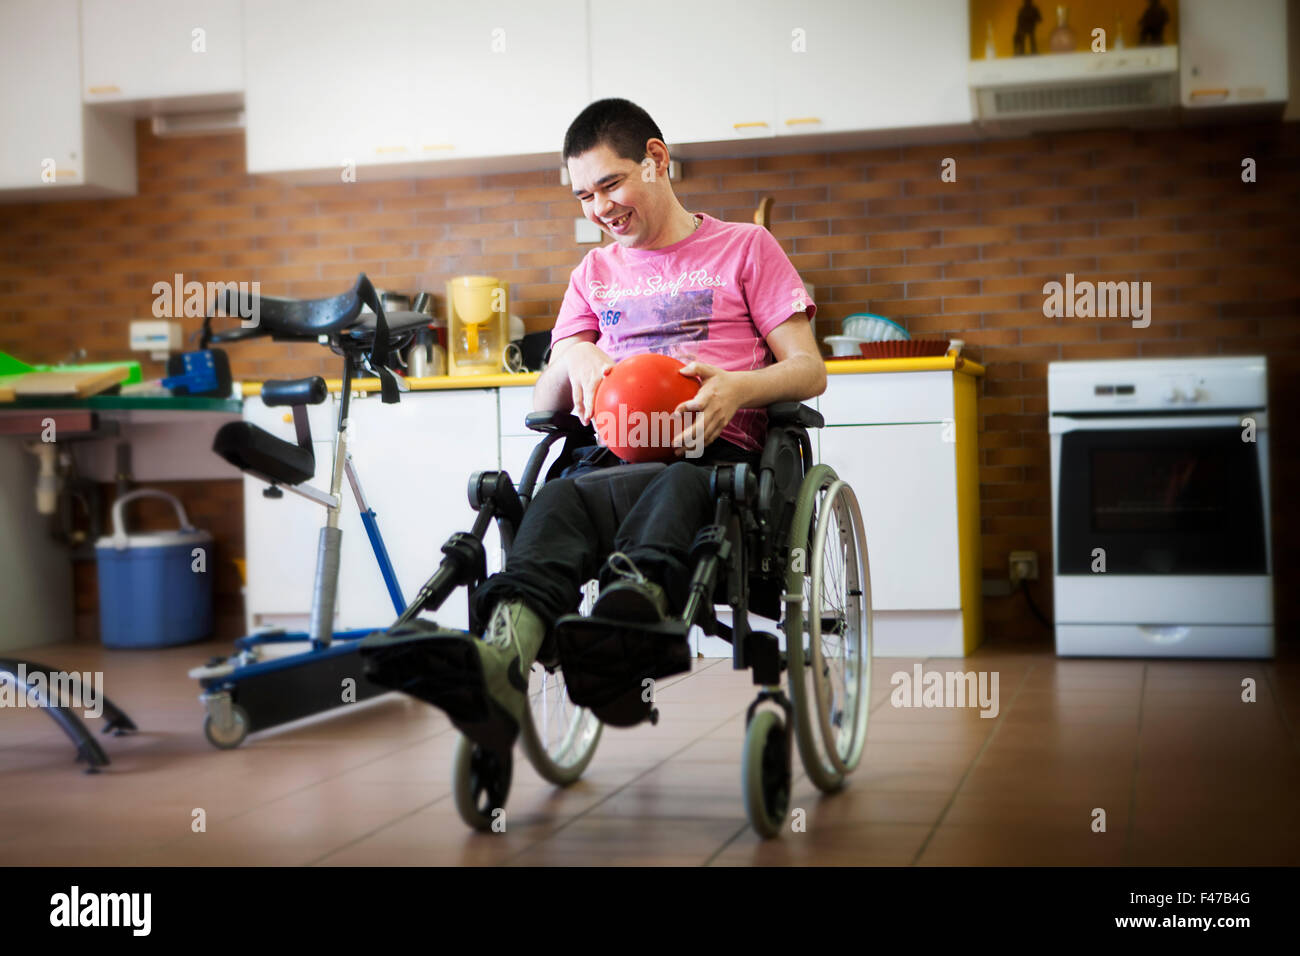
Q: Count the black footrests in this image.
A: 2